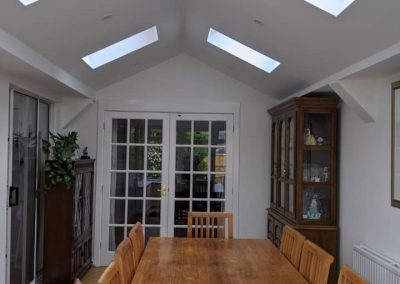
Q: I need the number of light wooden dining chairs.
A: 7